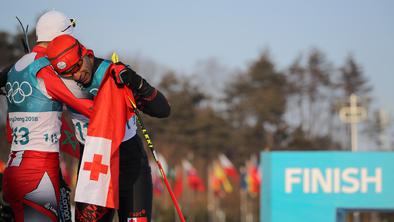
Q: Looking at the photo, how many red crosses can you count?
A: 1